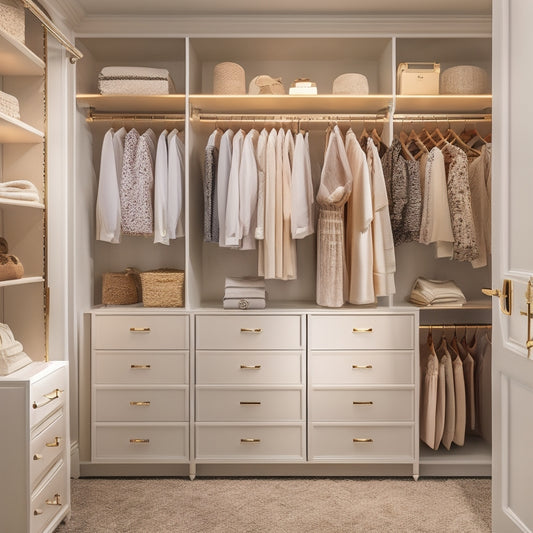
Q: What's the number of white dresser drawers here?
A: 15